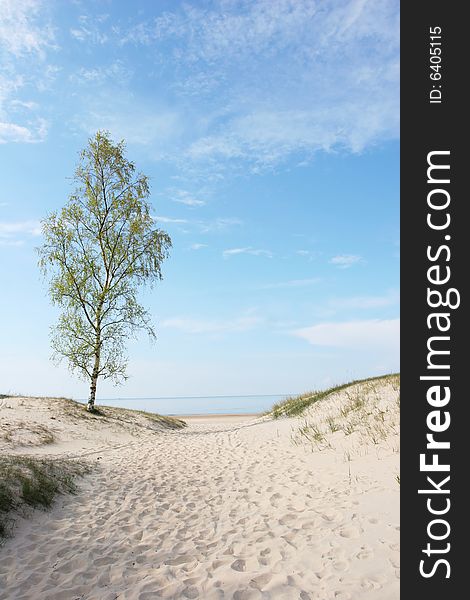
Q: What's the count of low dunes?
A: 2